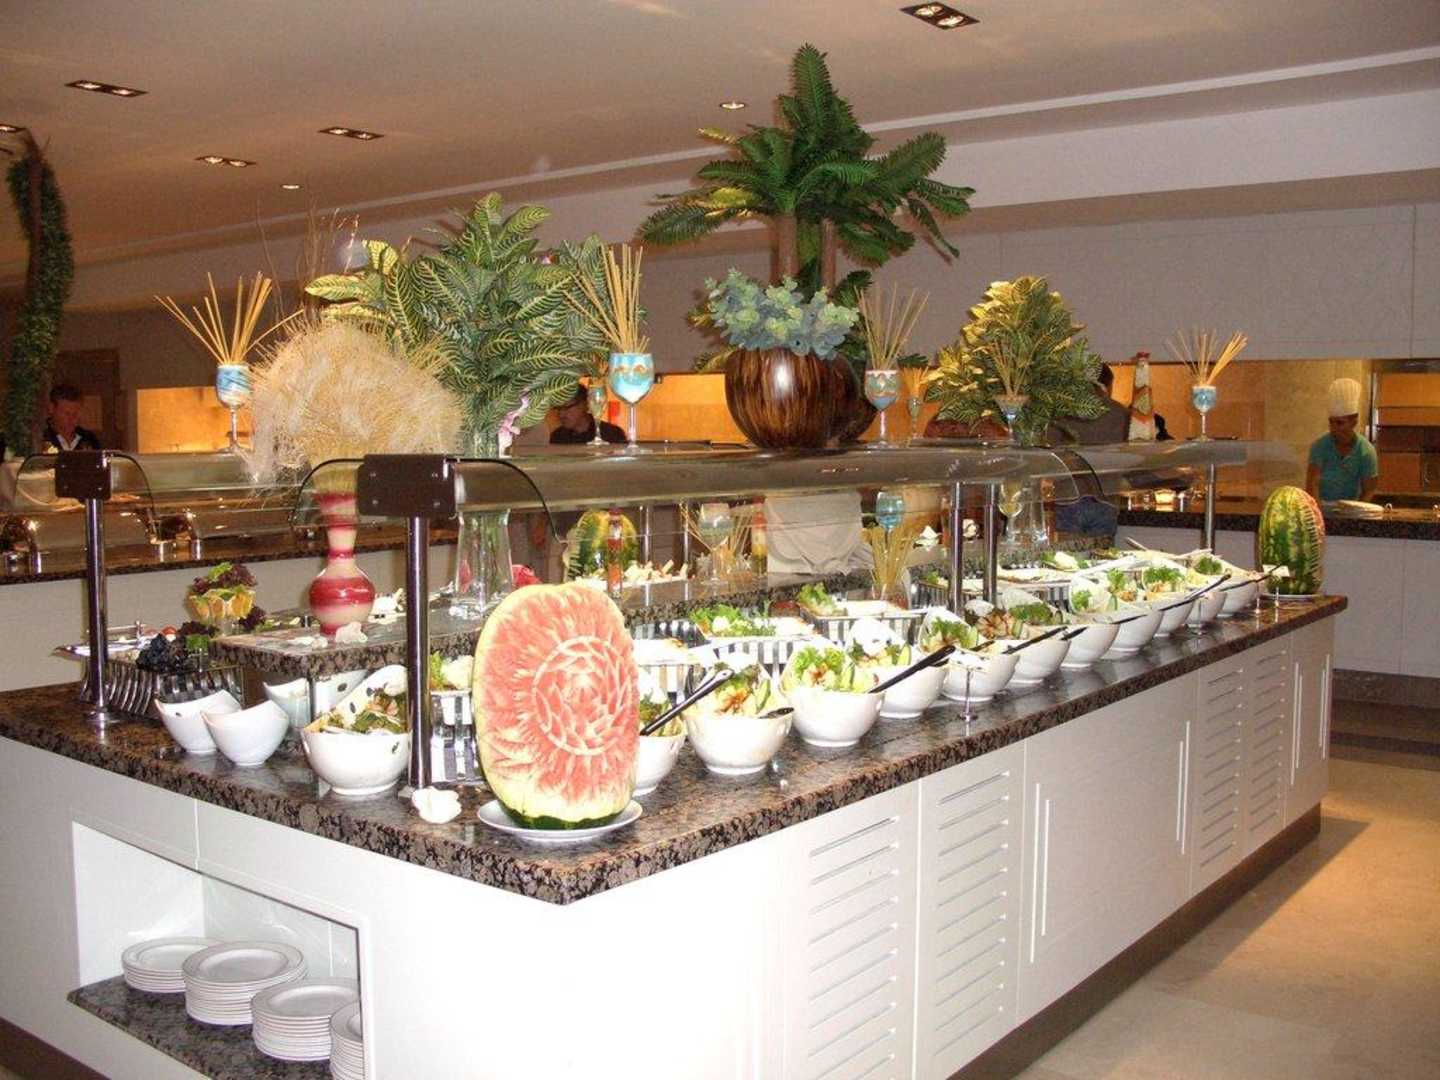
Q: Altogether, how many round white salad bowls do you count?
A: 12